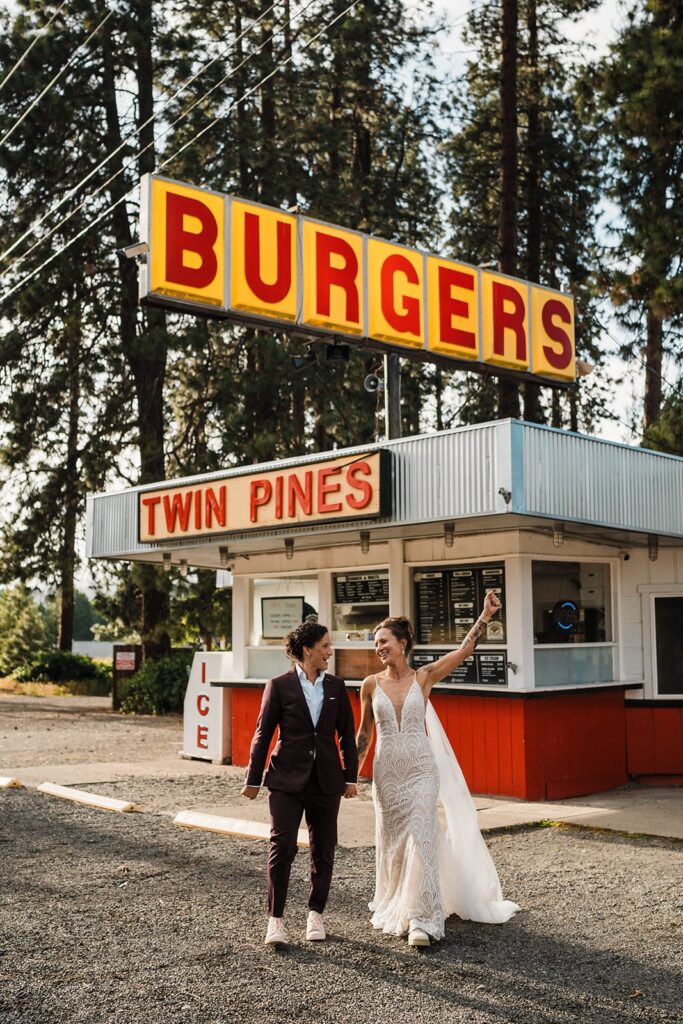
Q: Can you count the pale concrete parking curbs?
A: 3